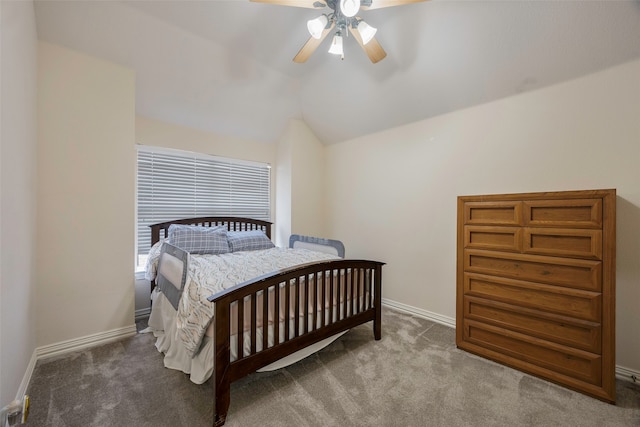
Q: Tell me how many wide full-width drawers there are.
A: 4